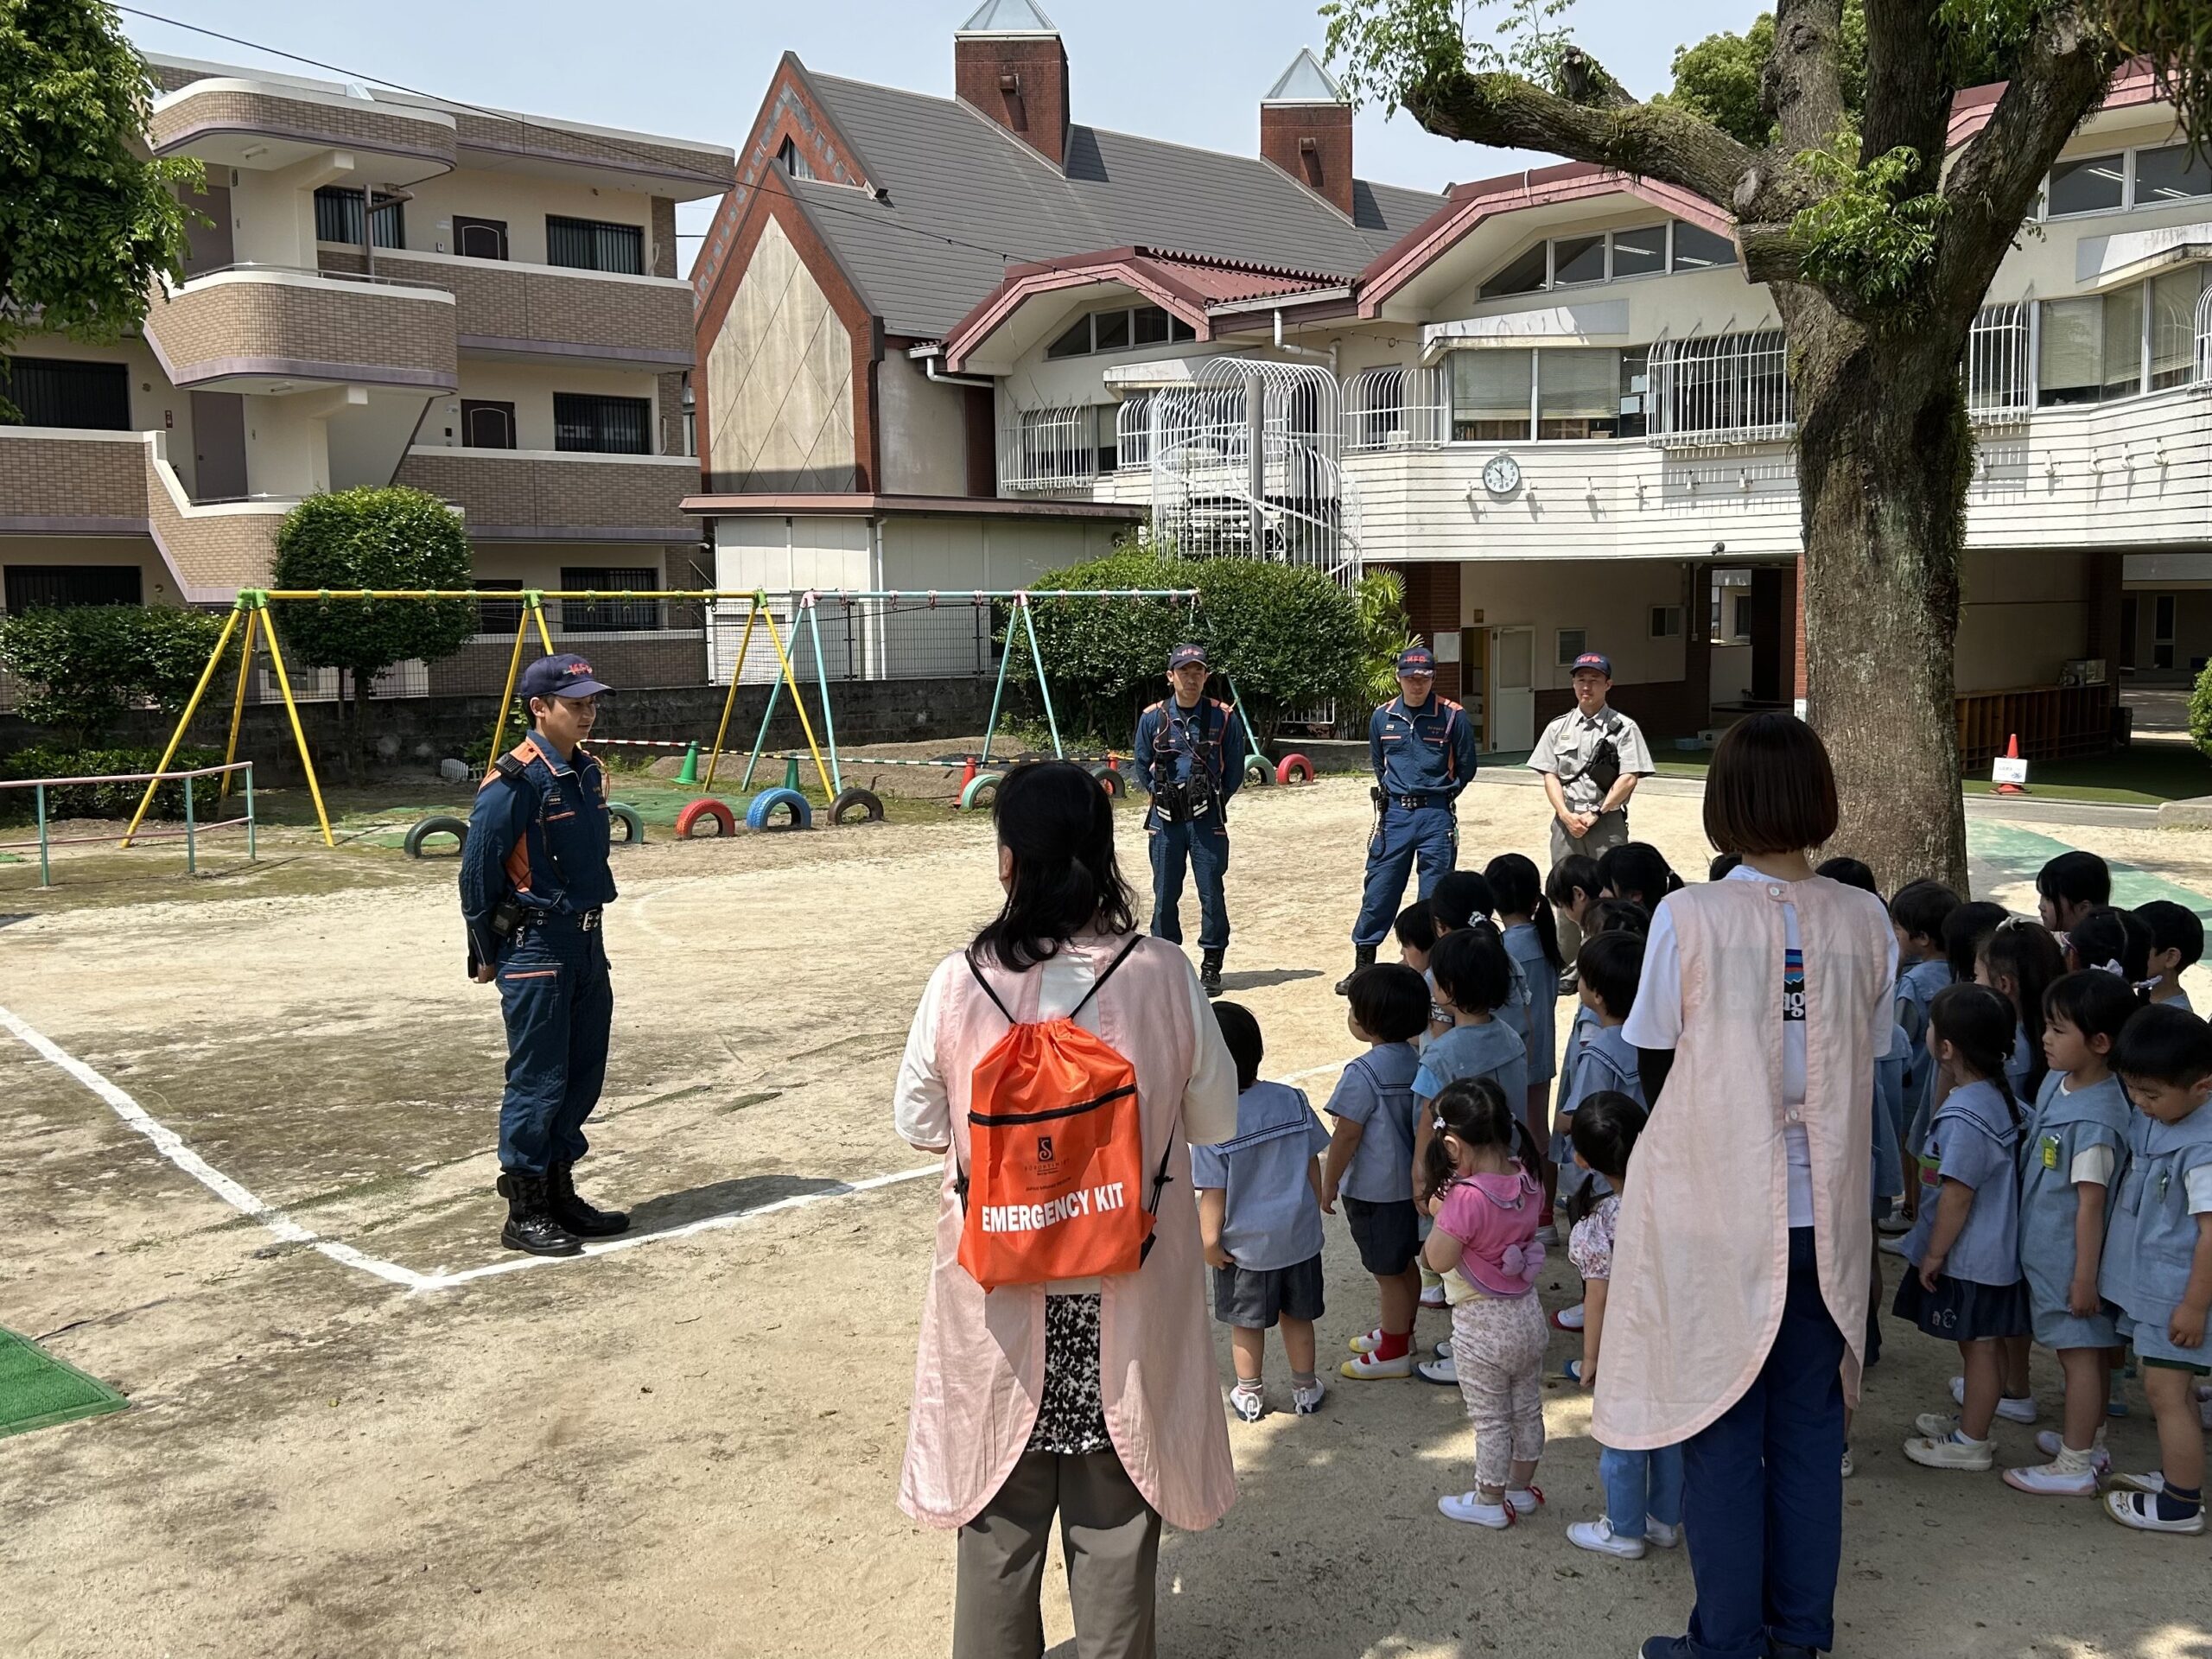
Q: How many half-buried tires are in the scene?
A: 9